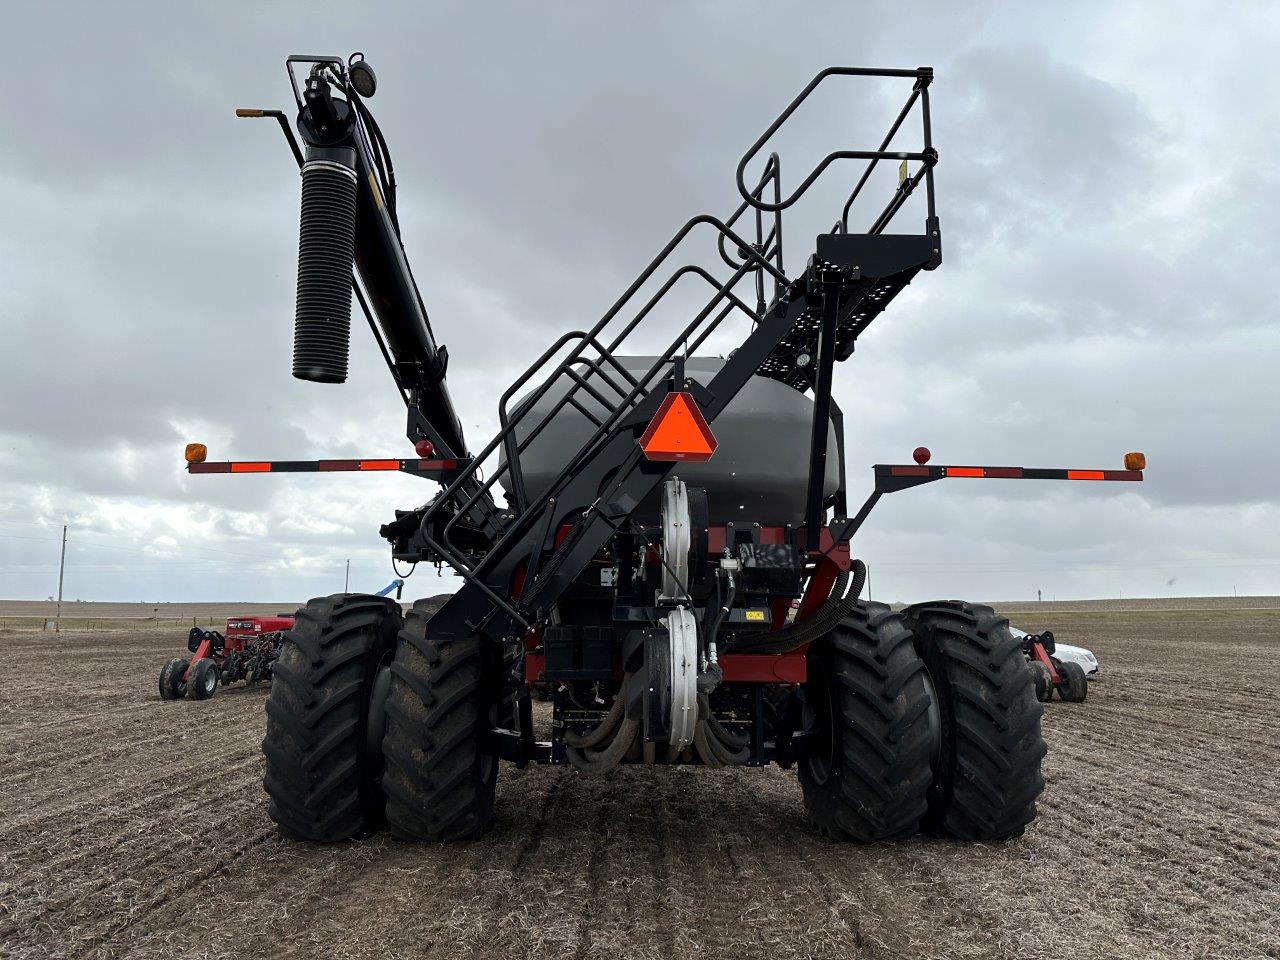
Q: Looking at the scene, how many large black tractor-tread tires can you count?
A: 4